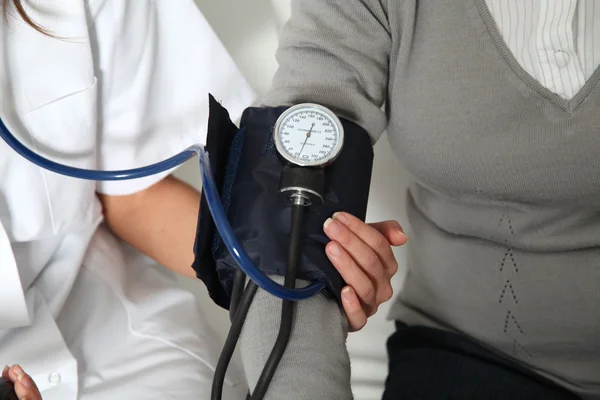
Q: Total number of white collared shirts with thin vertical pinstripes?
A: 1